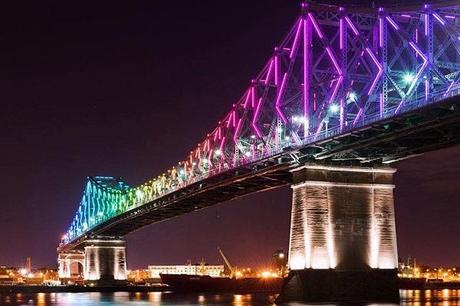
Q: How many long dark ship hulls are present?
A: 1